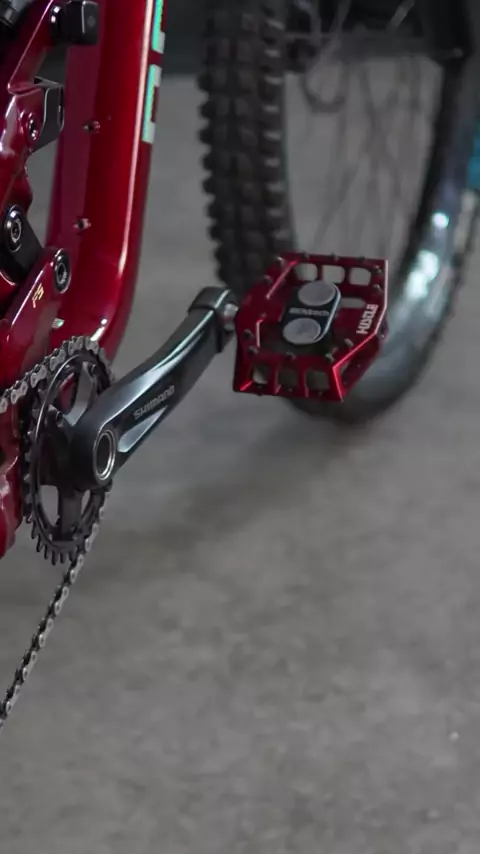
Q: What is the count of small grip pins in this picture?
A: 12